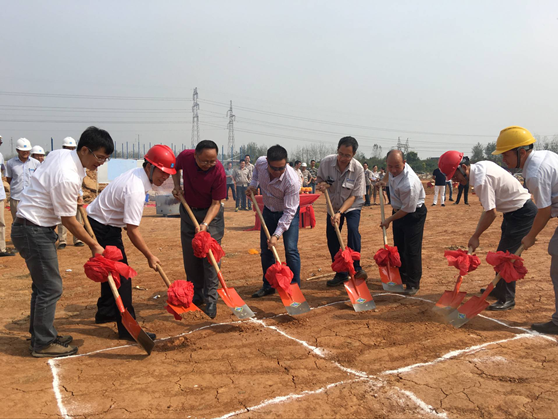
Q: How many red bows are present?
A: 8